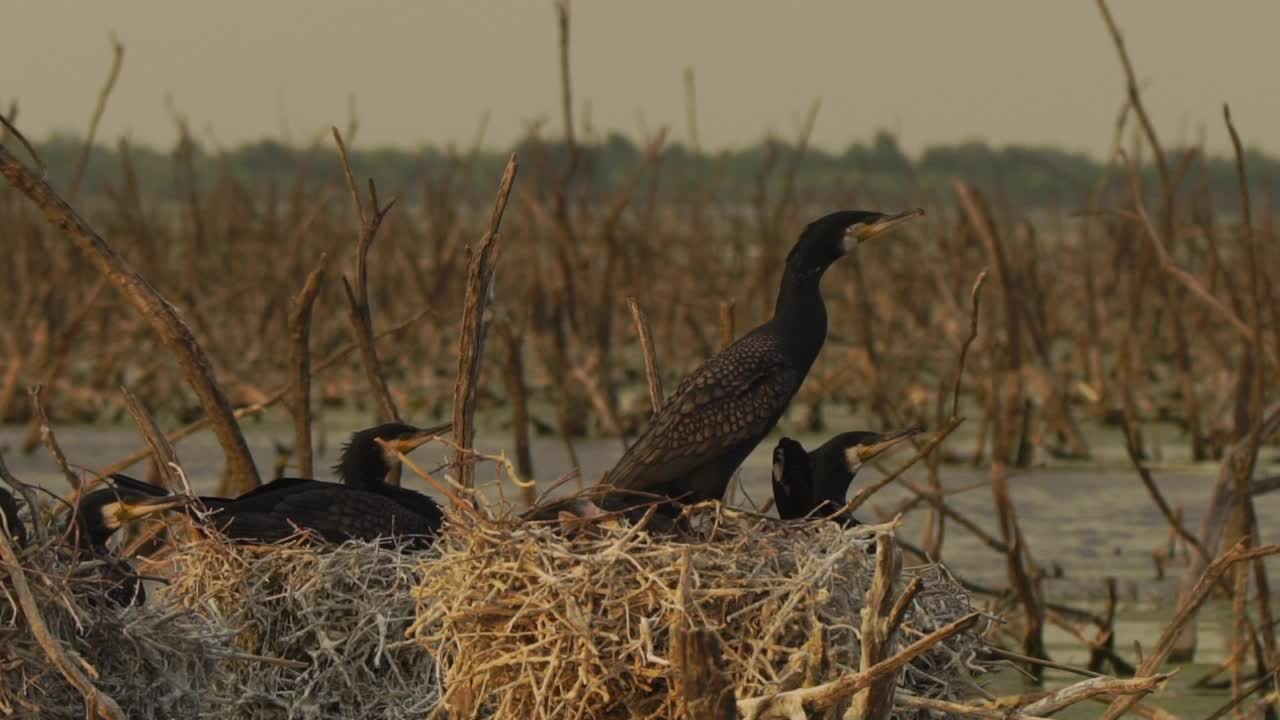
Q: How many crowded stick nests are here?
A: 3